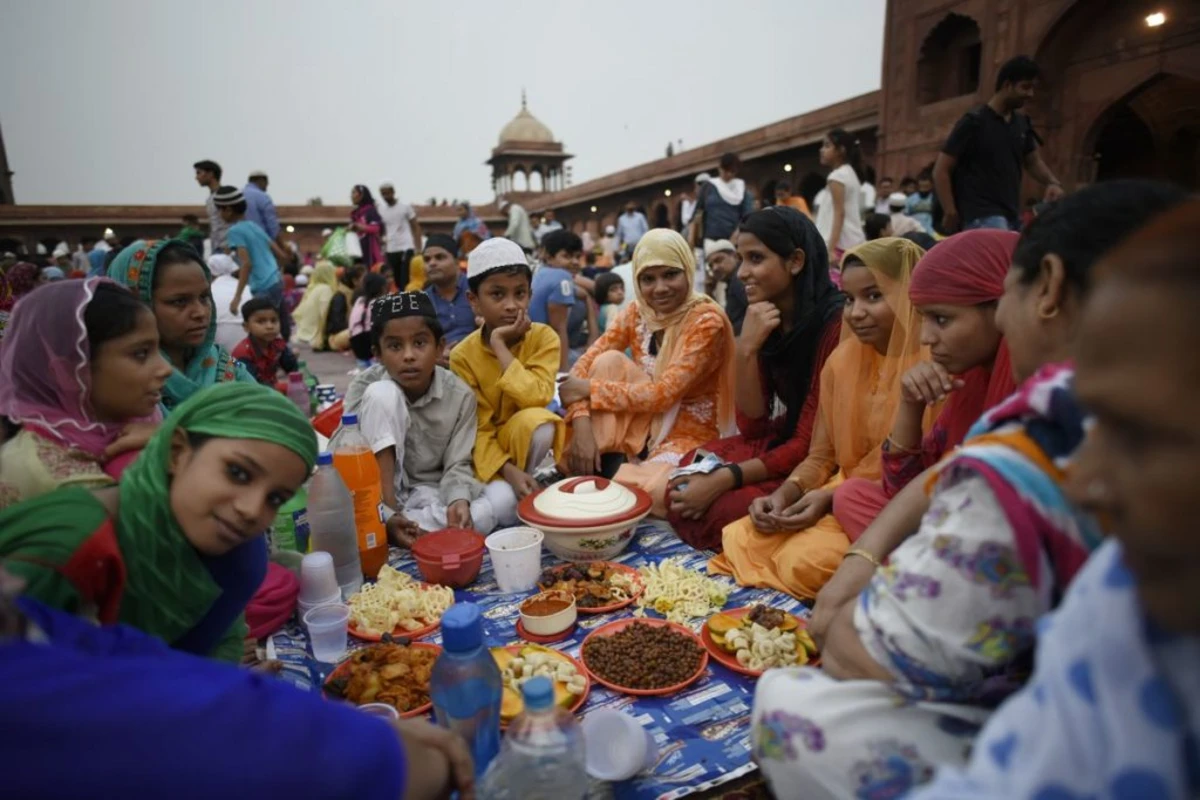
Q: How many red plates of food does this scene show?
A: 6